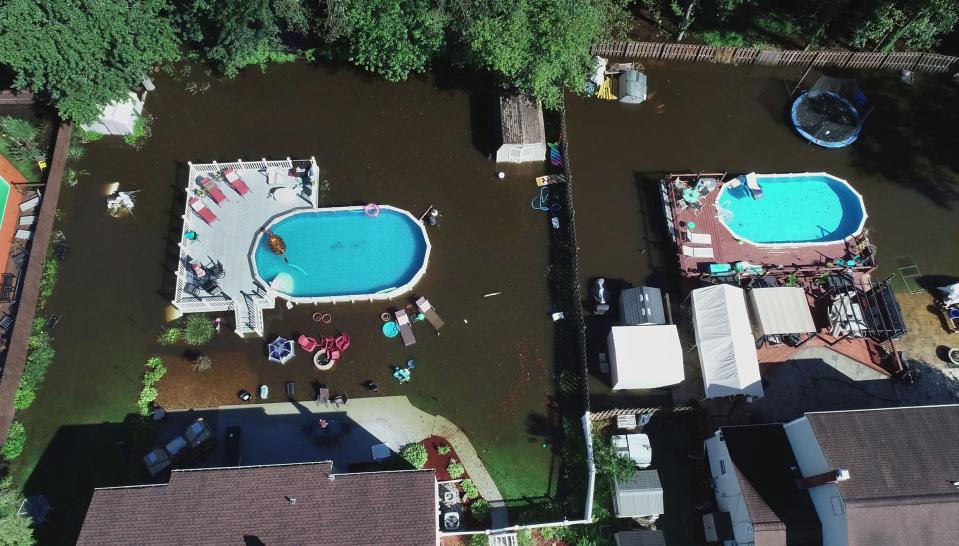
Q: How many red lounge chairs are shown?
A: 3